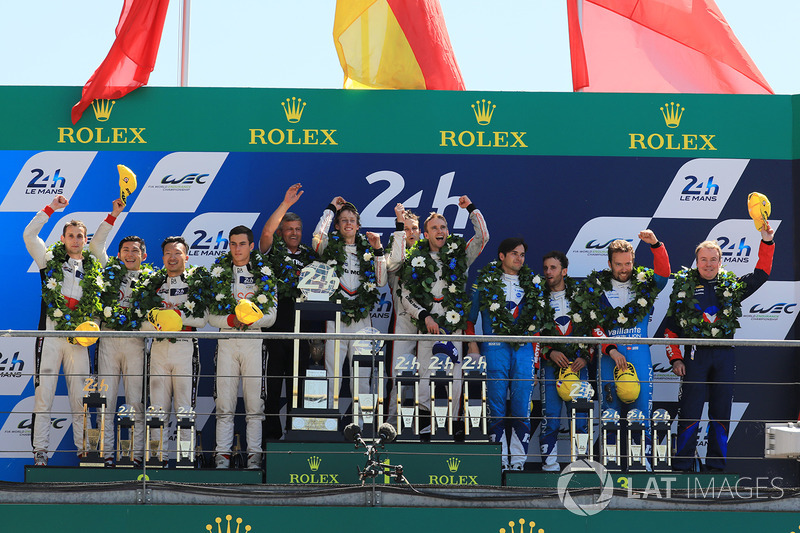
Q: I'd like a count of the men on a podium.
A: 12